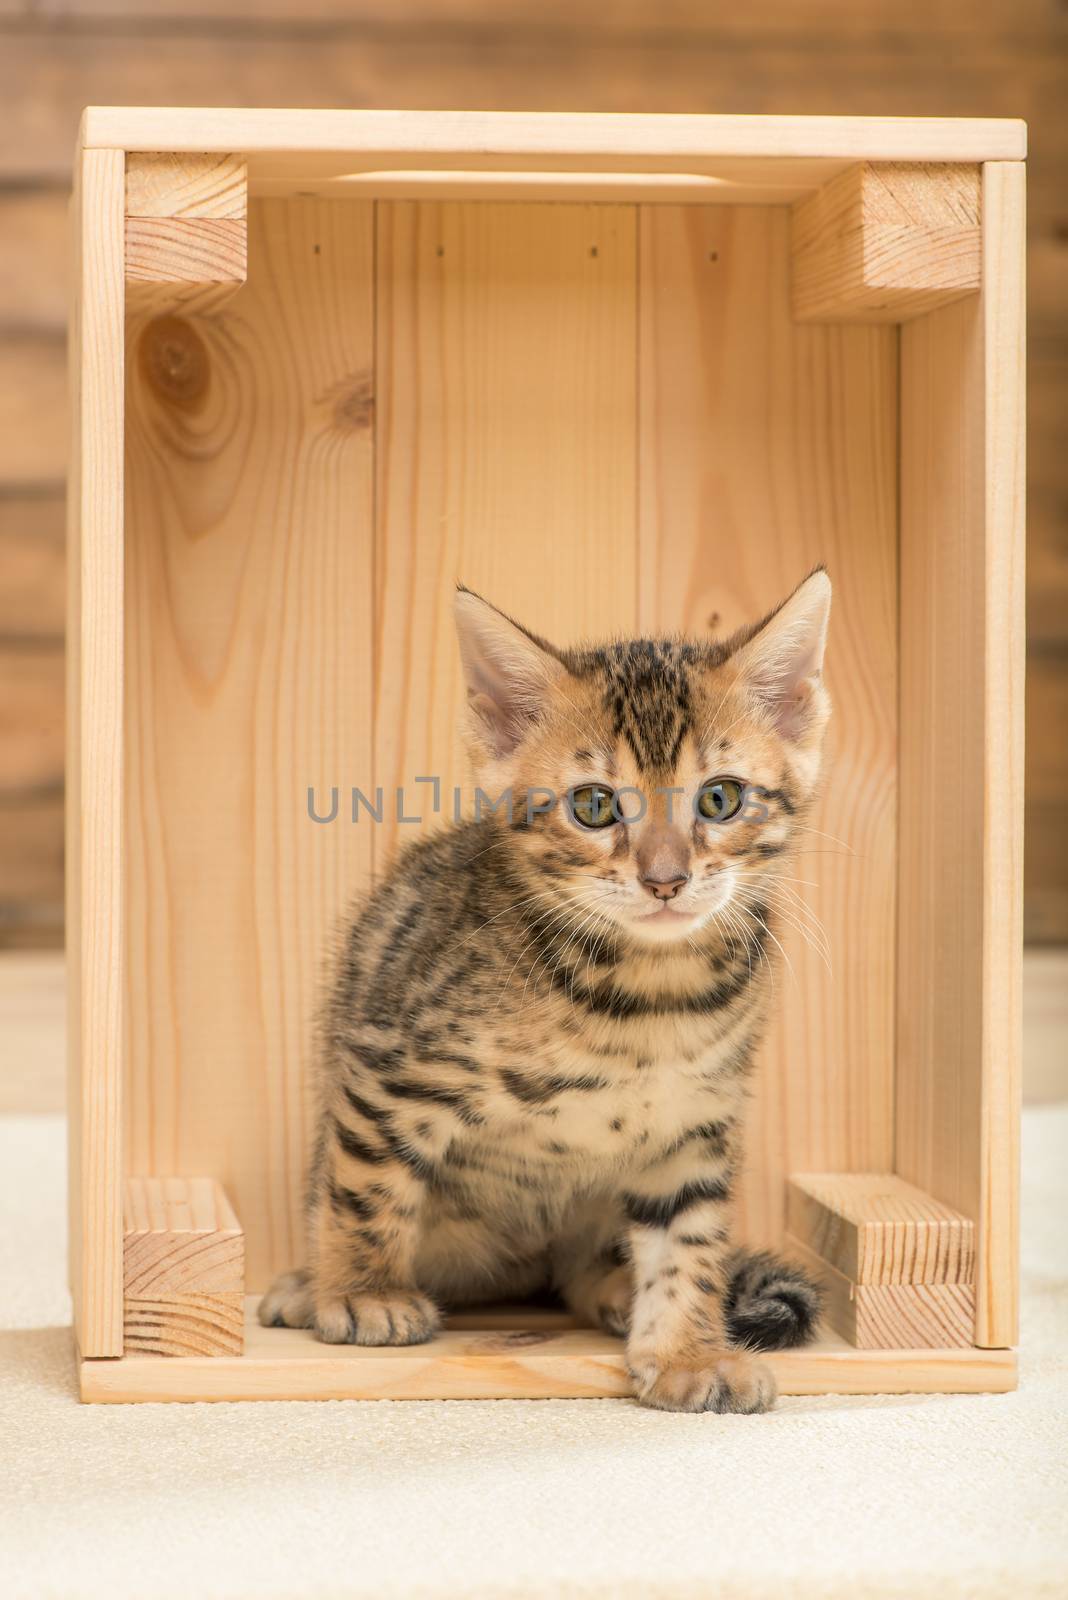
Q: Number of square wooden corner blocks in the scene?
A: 4